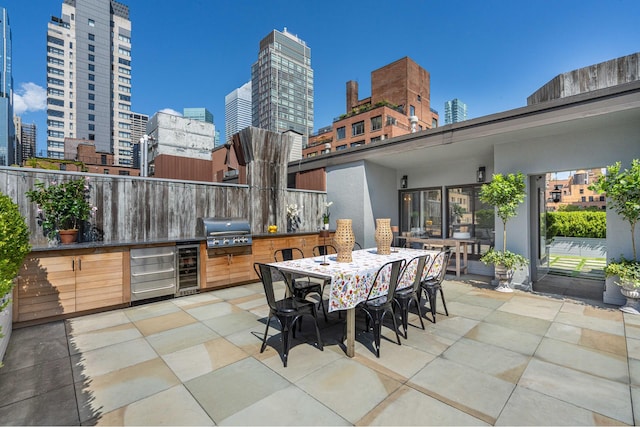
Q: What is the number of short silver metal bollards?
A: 0